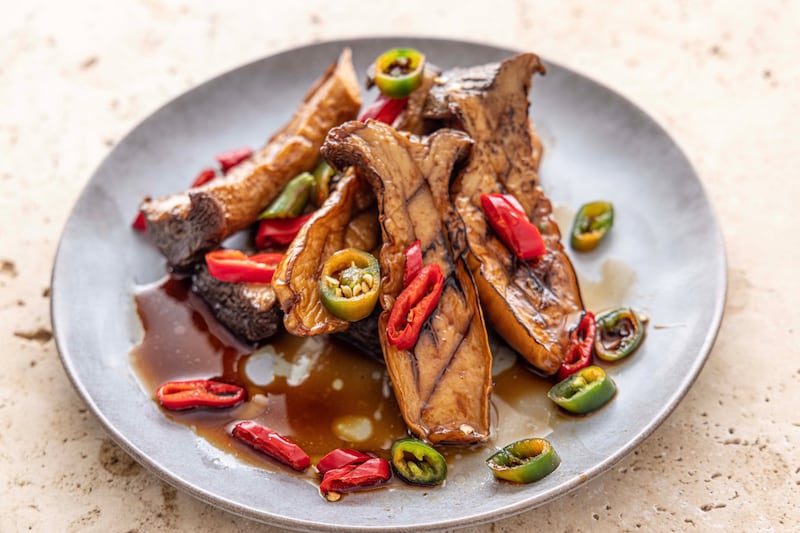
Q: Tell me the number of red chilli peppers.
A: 14